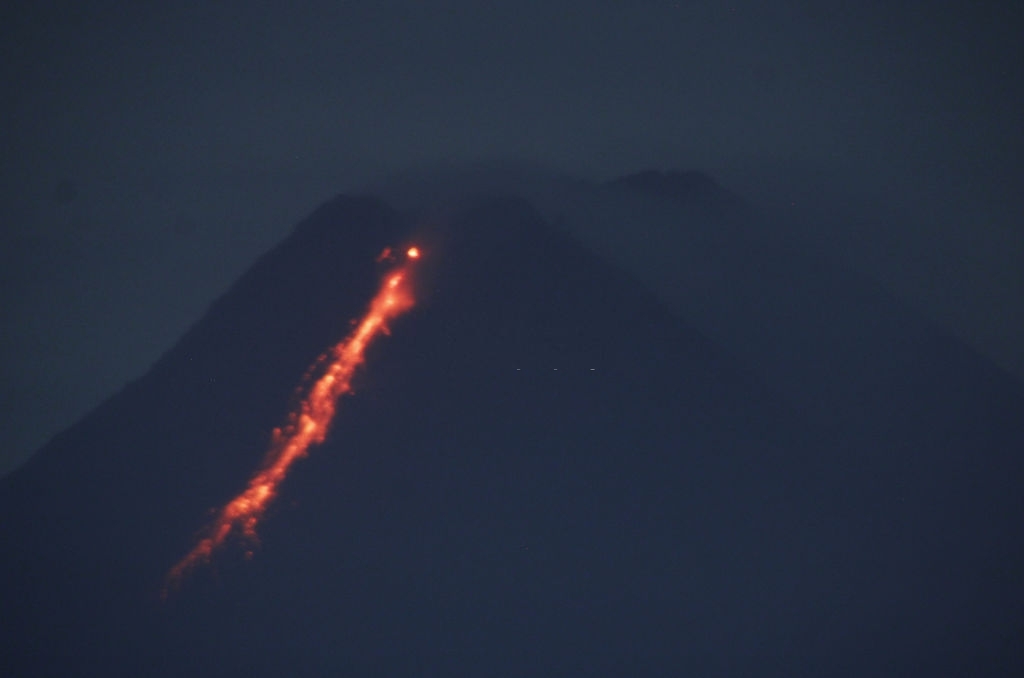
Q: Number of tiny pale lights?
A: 3